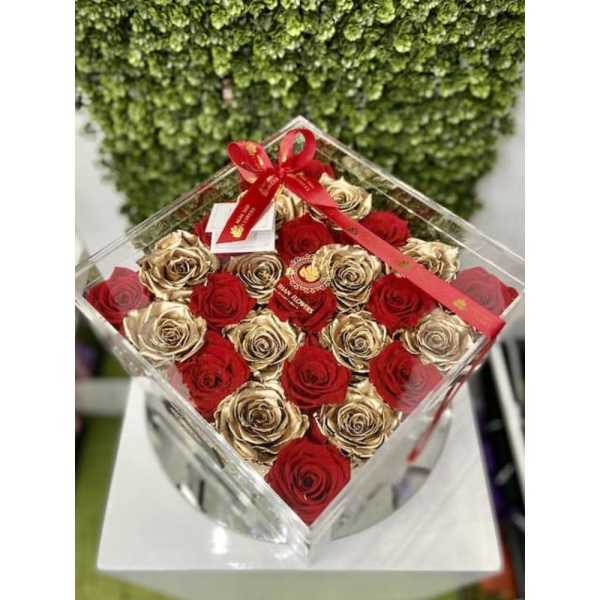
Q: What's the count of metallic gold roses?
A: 12